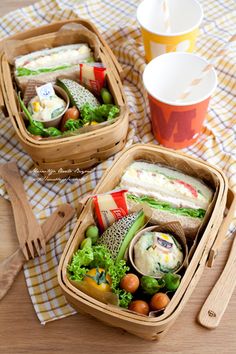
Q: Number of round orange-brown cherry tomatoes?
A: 4